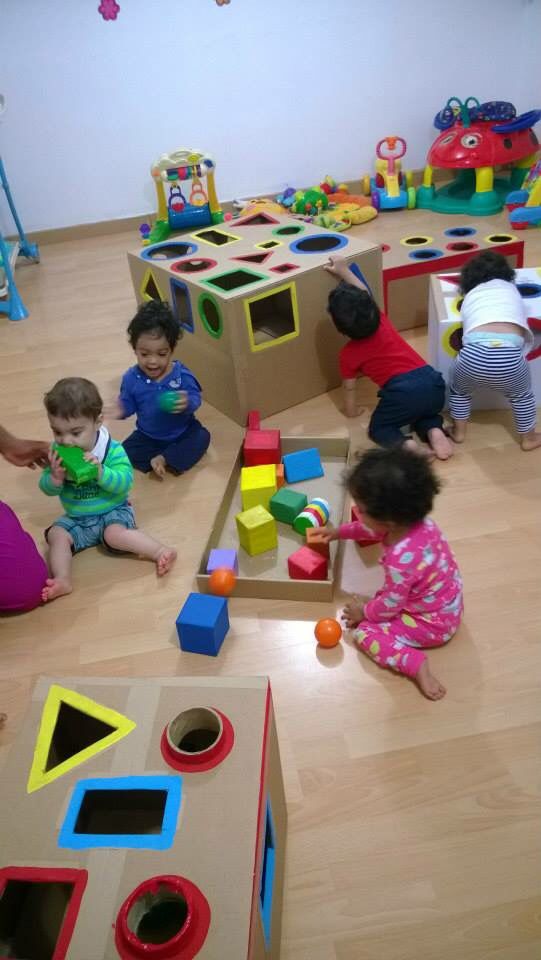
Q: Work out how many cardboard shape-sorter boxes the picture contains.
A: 4